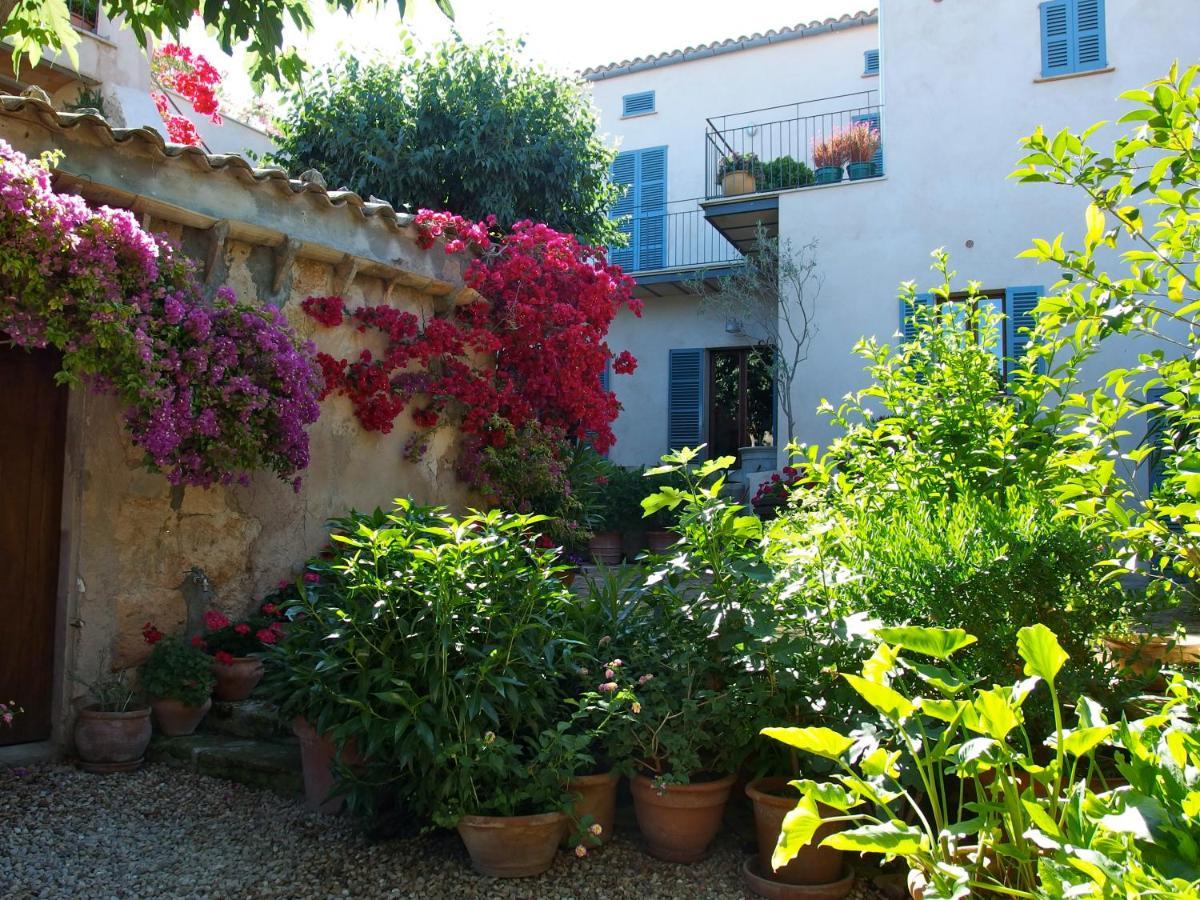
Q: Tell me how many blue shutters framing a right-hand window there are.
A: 2